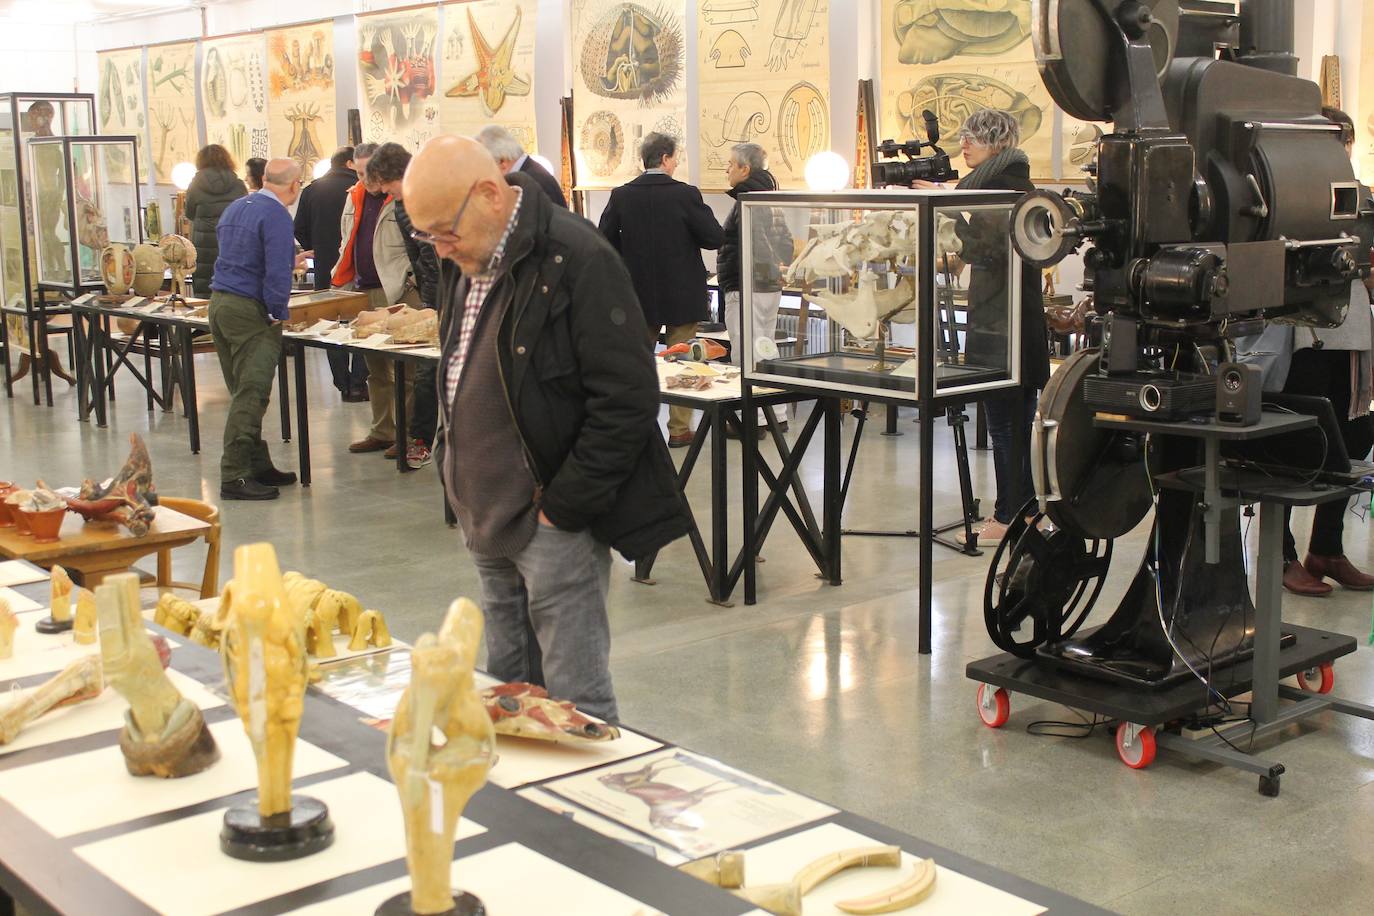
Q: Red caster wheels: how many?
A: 3